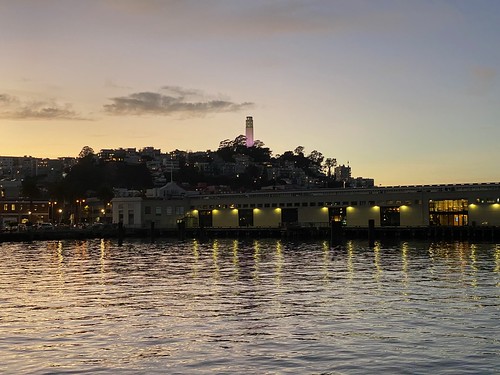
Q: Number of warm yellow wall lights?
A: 11